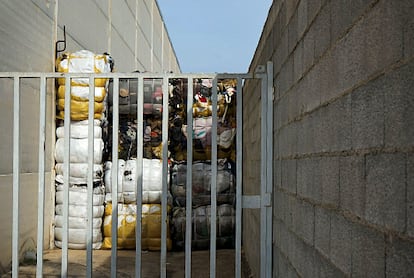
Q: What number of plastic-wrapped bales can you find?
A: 11